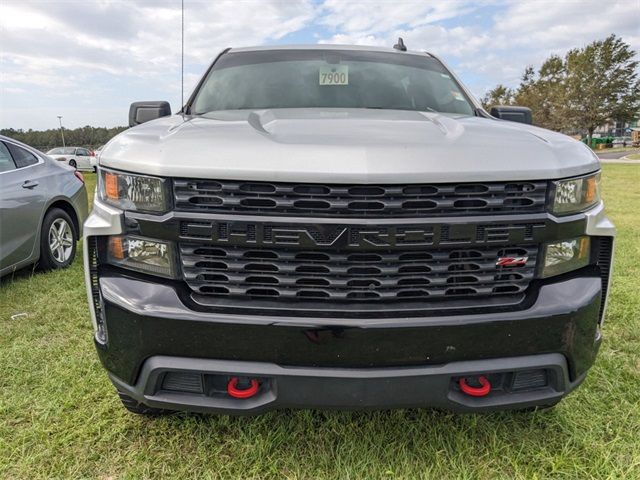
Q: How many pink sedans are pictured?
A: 0